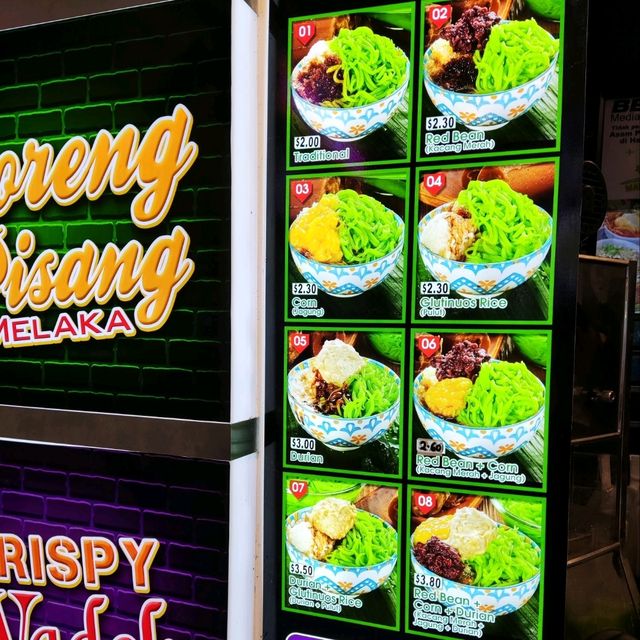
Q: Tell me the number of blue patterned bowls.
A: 8